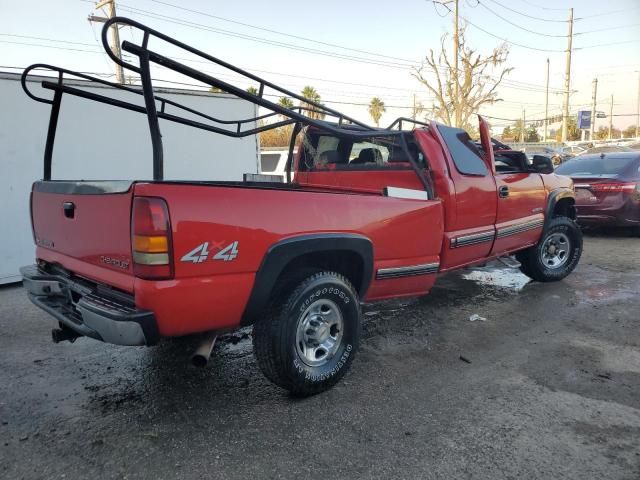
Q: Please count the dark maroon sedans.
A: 1